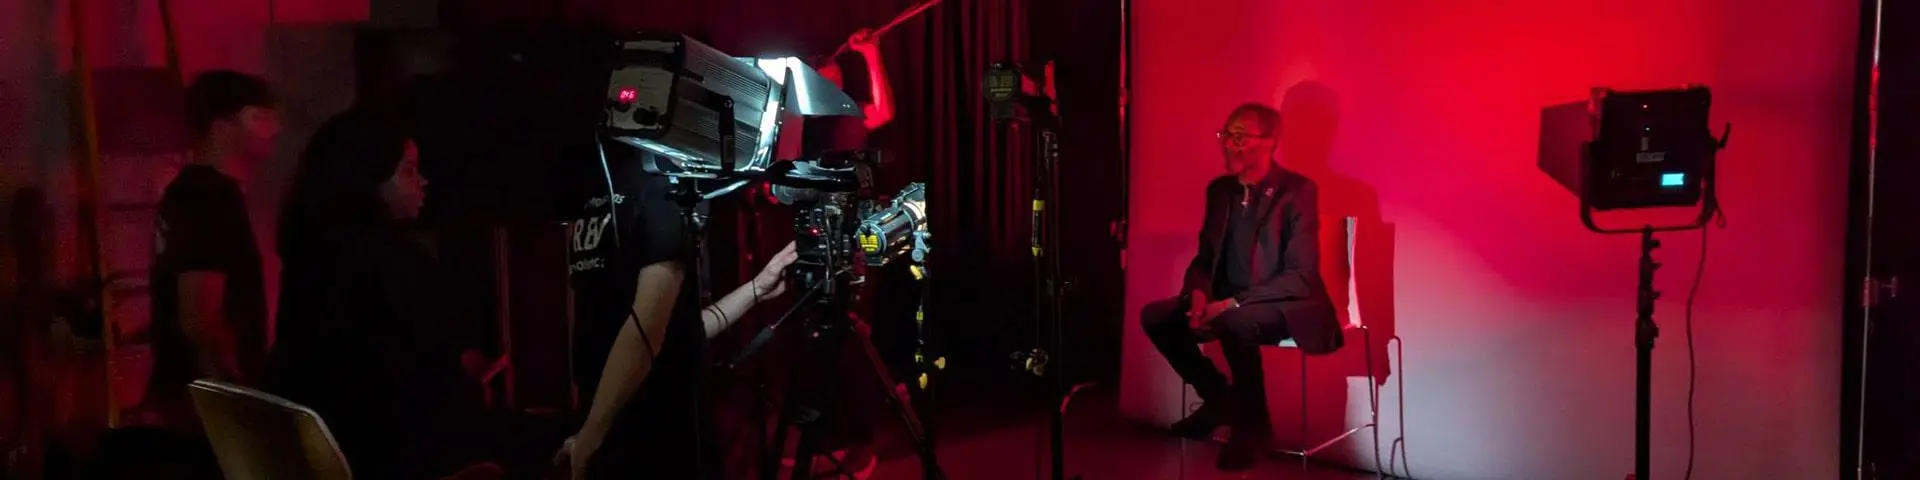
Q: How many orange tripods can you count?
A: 0